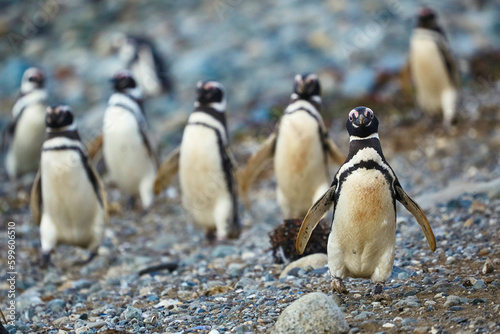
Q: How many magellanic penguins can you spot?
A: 8